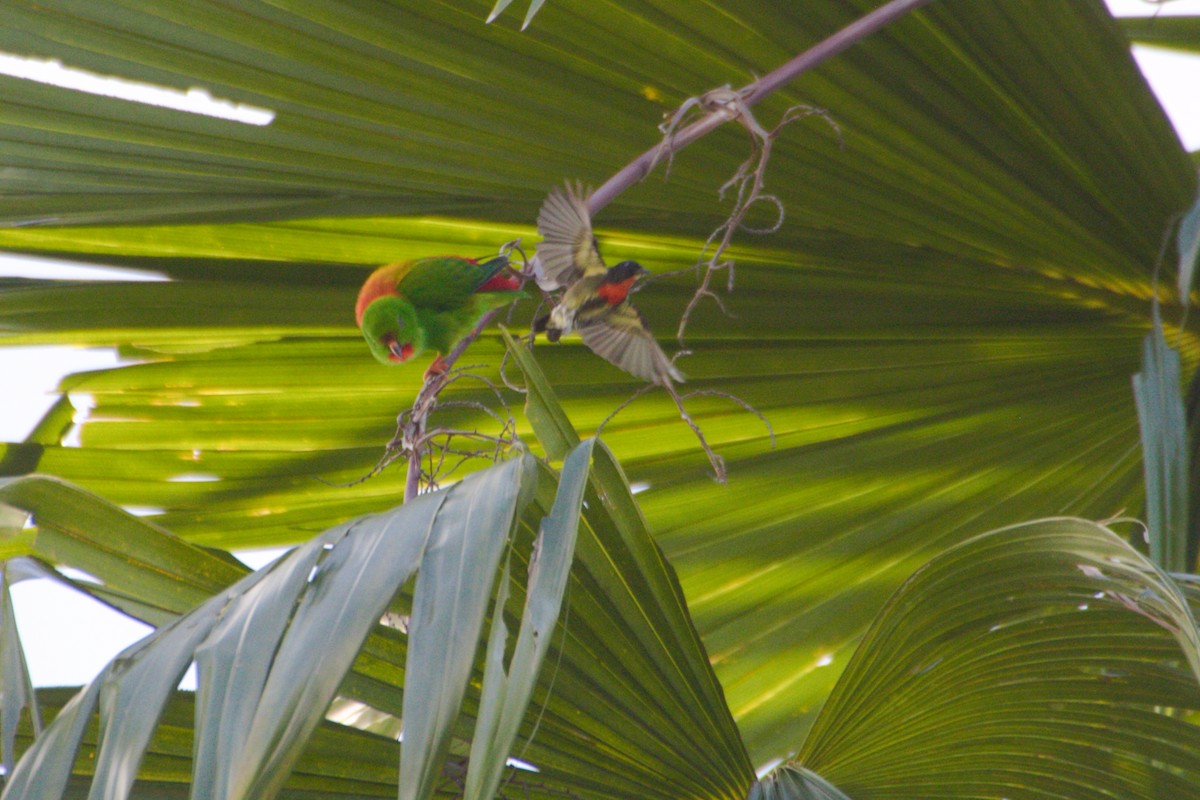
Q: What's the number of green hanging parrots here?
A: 1